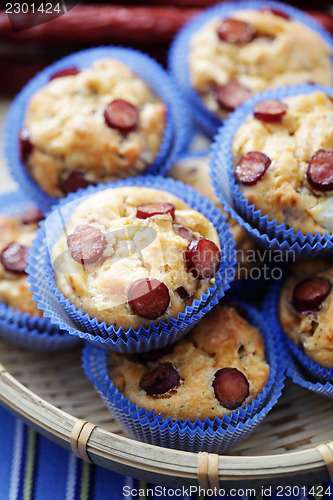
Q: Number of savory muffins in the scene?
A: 8